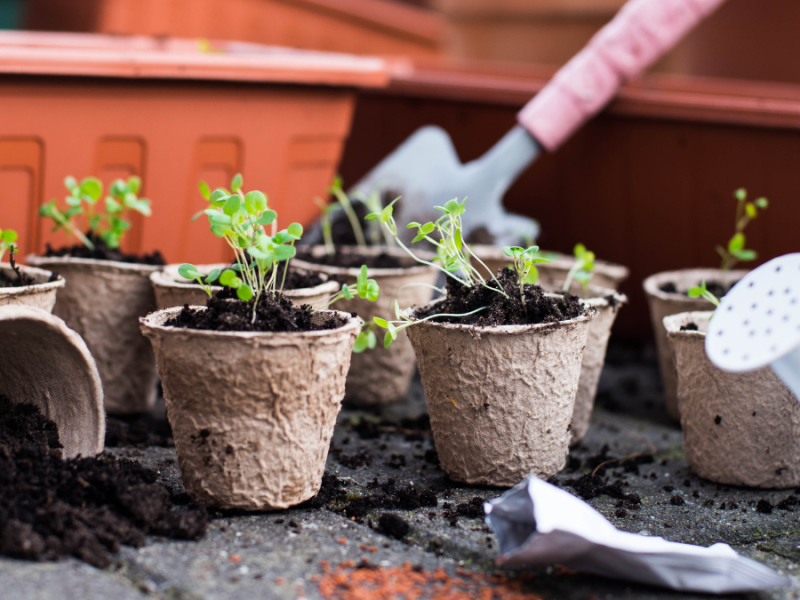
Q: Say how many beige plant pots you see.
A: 11